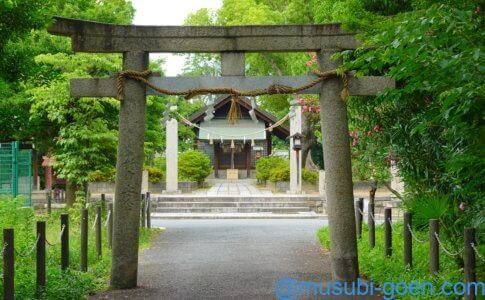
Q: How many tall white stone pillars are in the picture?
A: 2